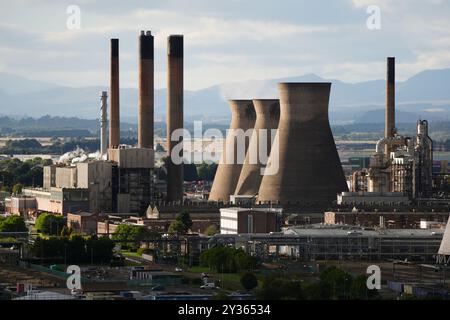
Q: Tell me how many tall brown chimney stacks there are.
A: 4